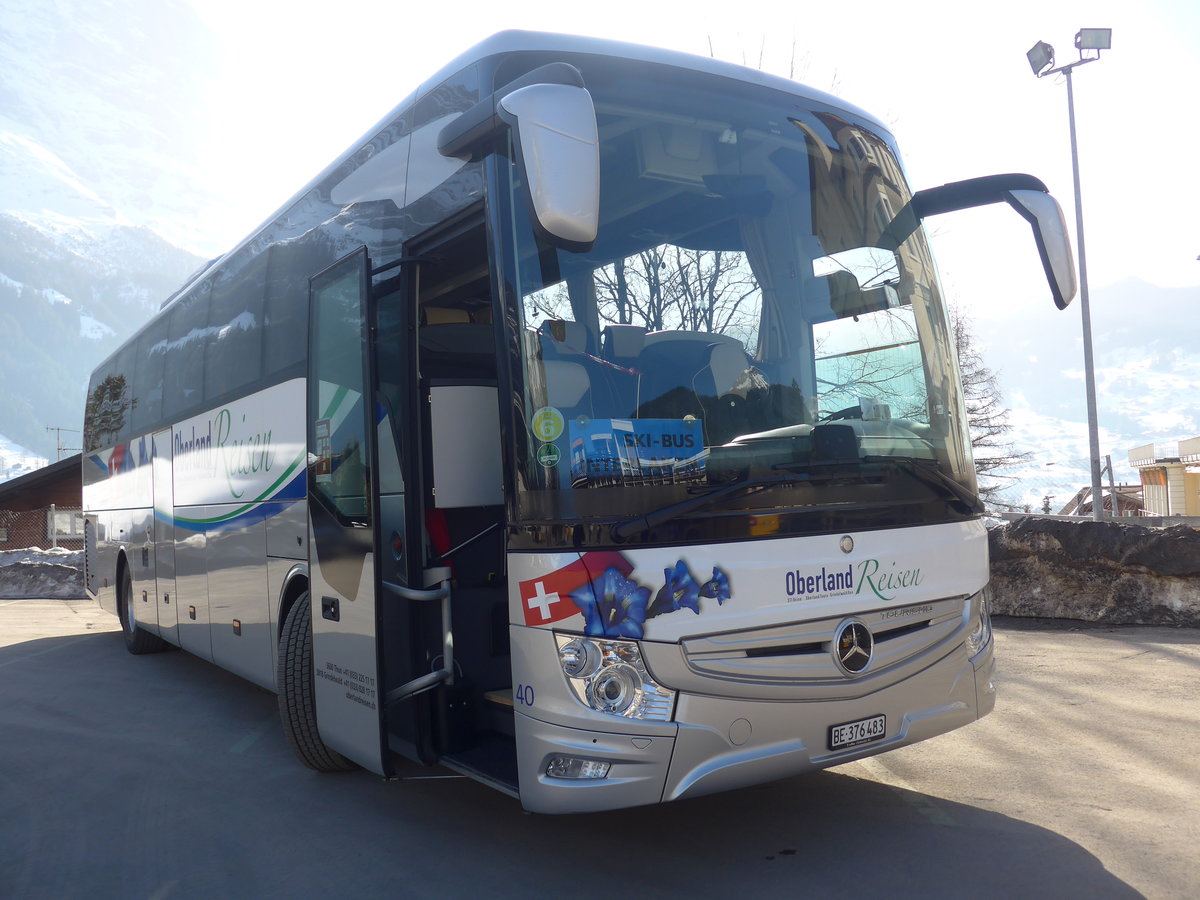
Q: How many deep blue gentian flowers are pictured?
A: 3